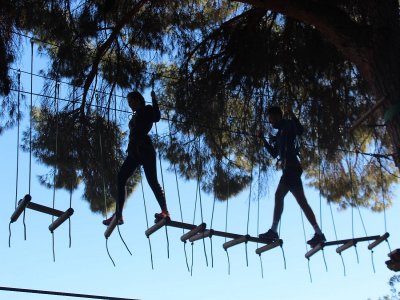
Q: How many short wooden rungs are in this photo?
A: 11